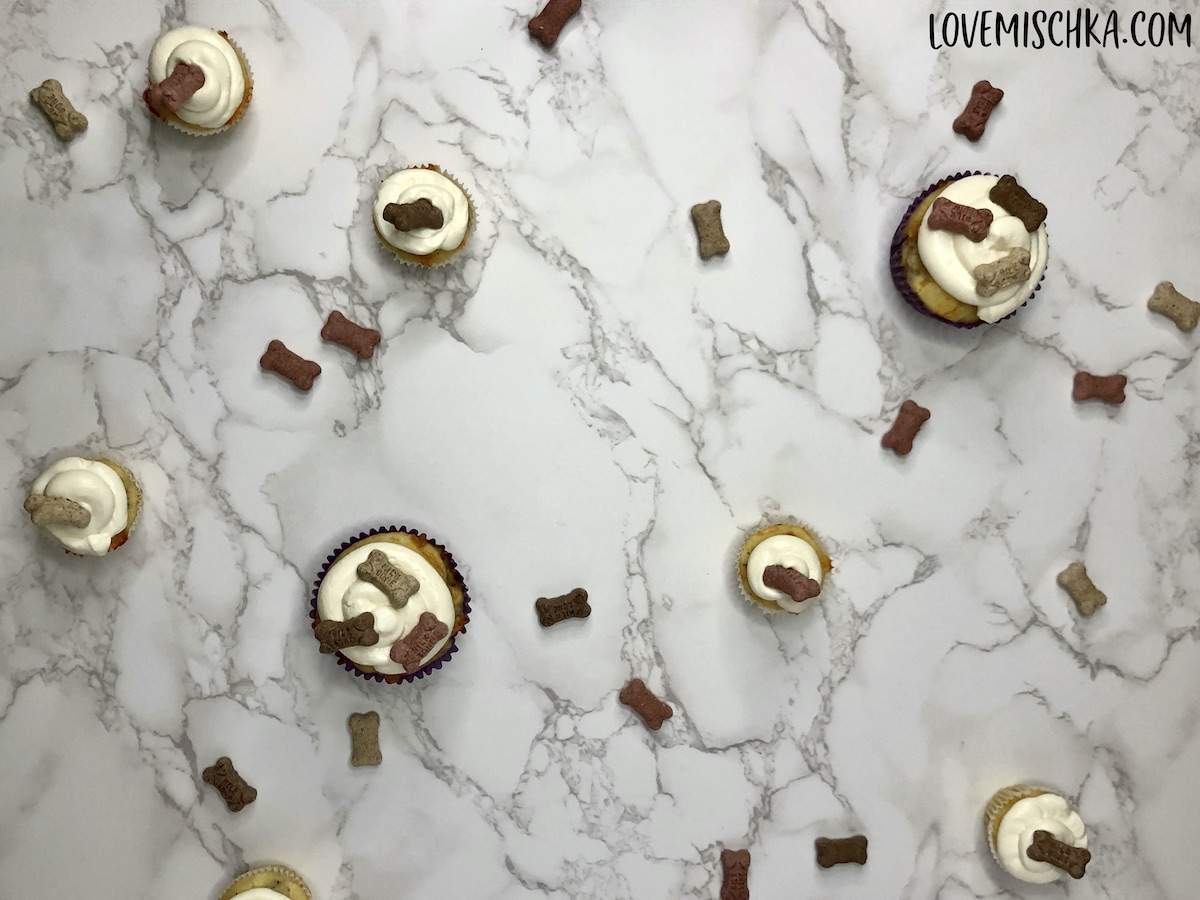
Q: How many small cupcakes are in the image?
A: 6